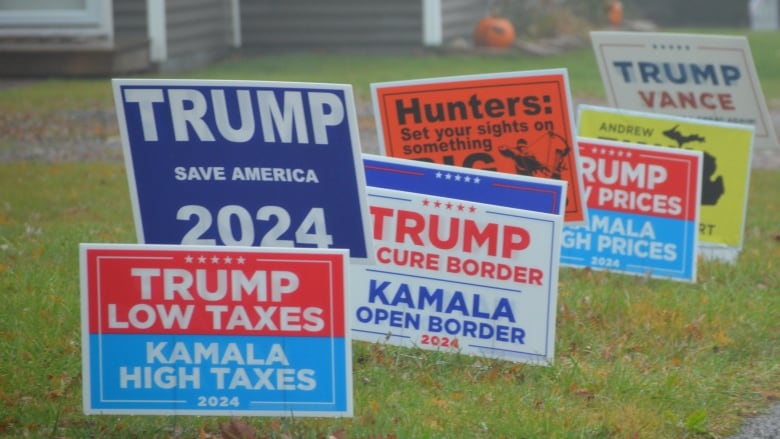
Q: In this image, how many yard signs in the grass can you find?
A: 8